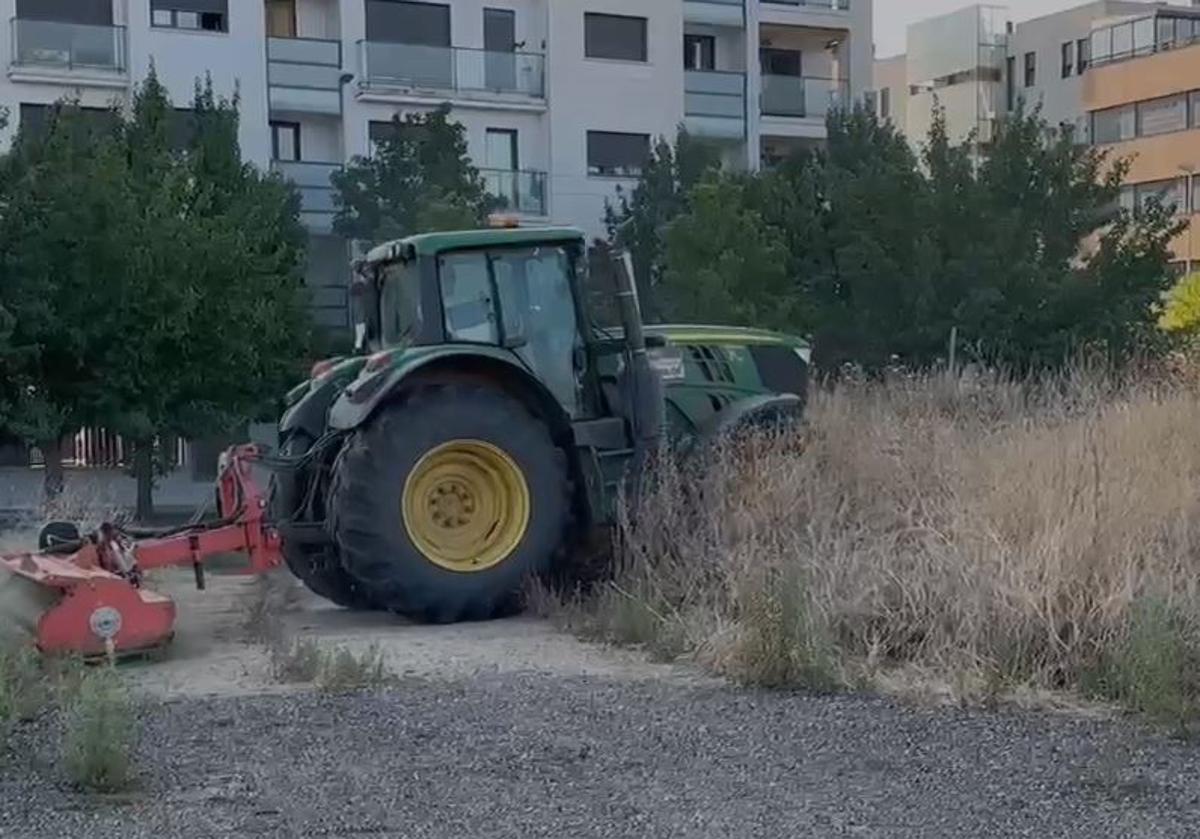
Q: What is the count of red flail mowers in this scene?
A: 1